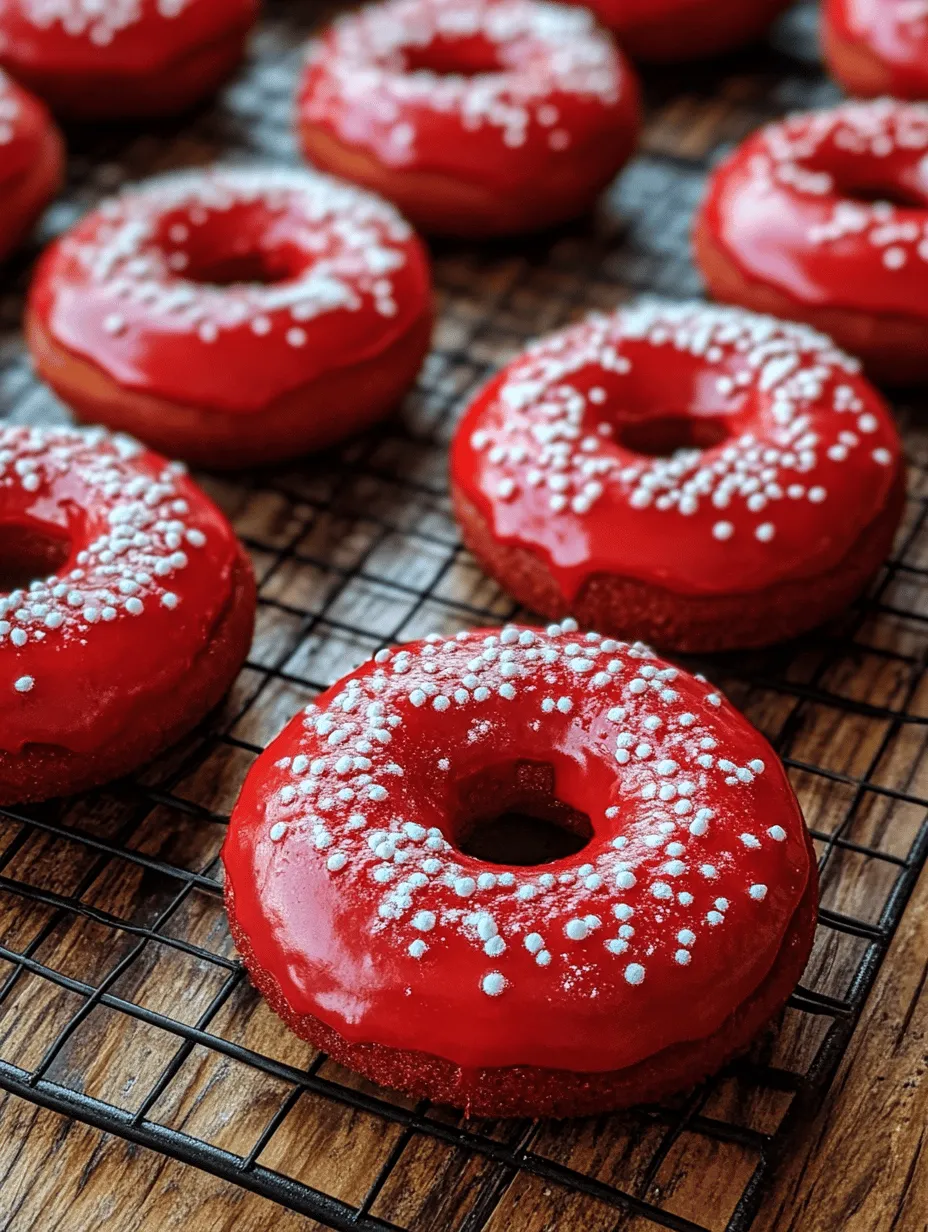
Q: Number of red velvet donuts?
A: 10